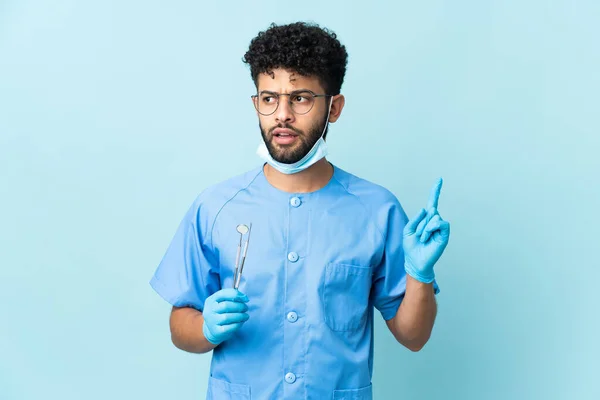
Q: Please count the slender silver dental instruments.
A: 2